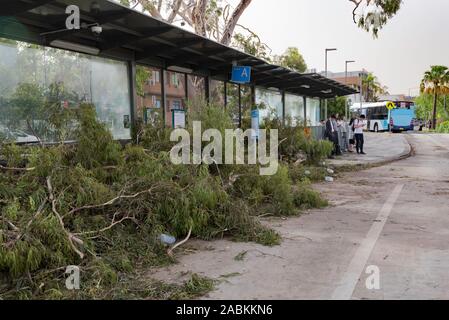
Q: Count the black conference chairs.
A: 0